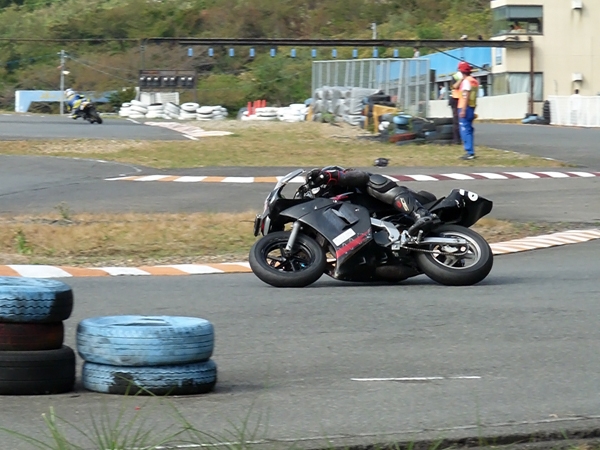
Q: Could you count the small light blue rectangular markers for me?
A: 11